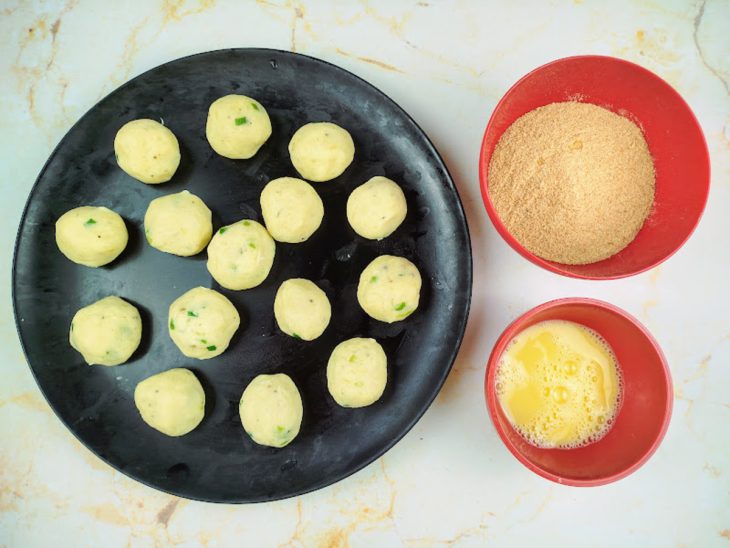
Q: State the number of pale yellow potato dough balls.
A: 15